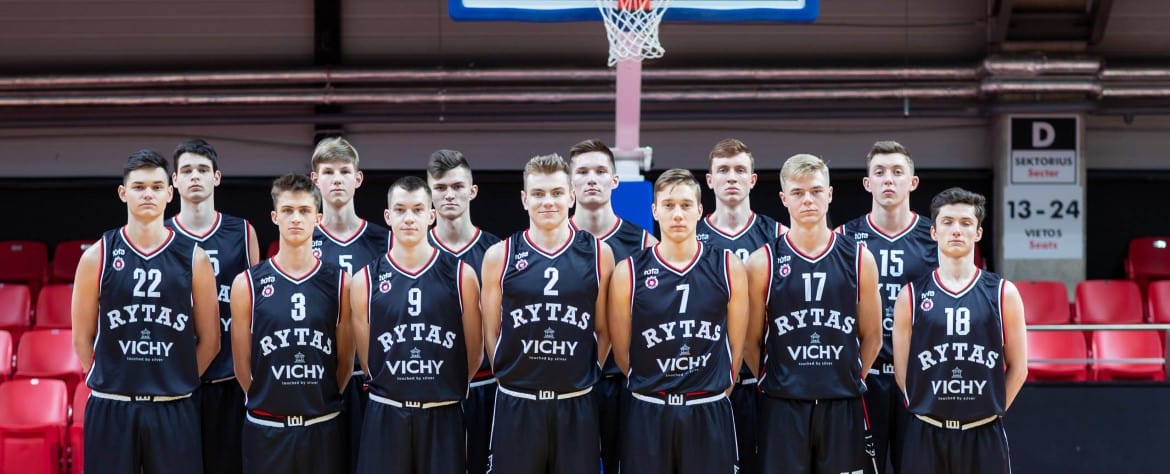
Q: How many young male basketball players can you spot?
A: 13